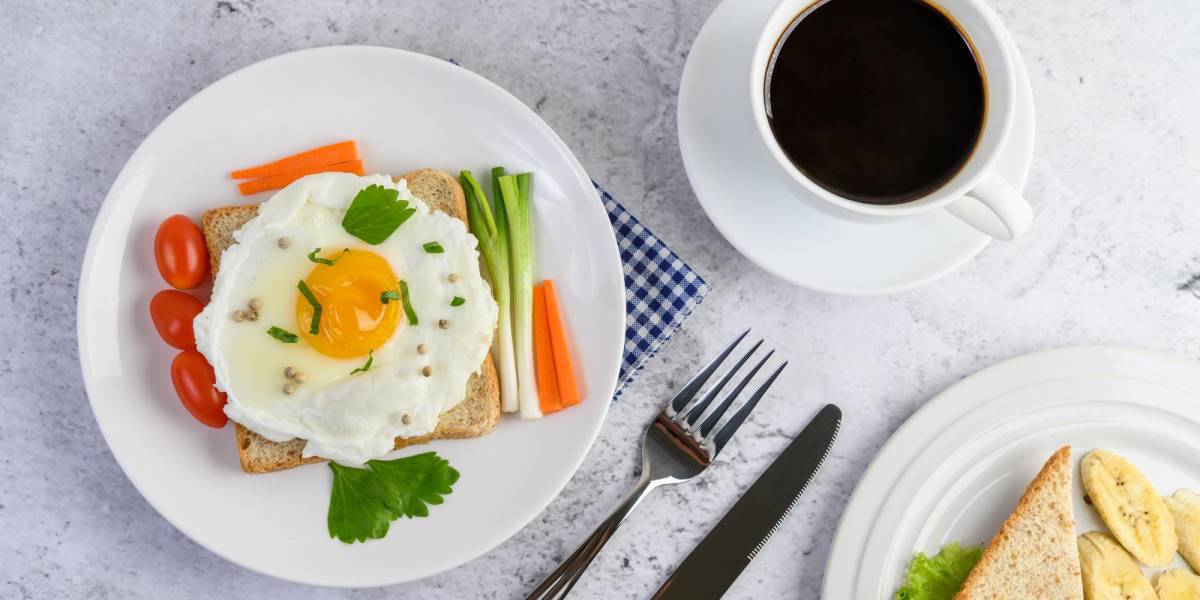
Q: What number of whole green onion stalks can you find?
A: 2